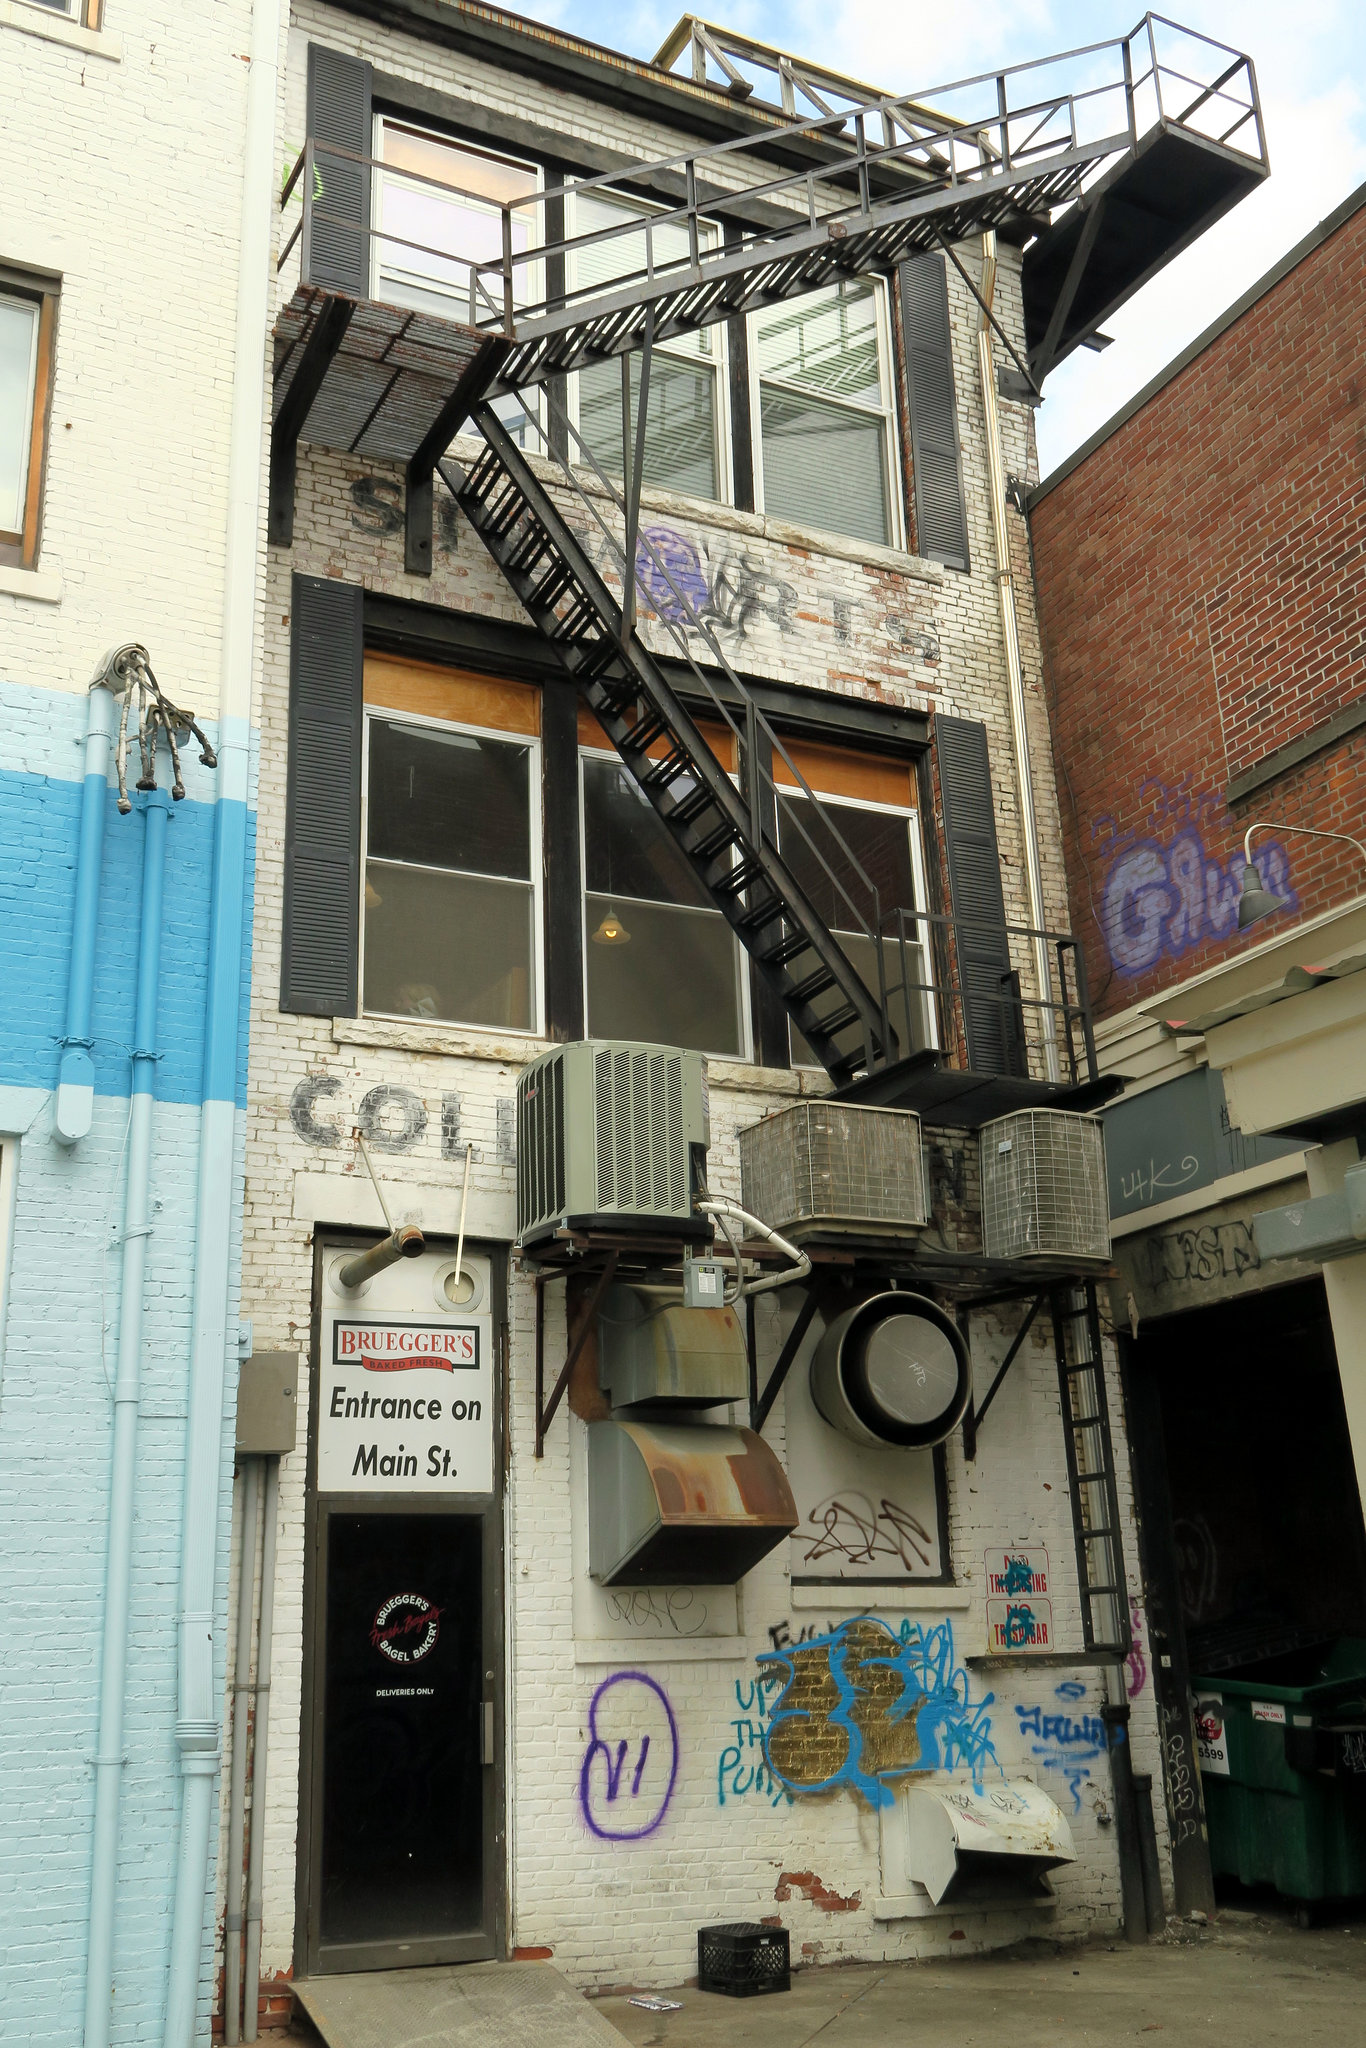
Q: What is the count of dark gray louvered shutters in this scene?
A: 4